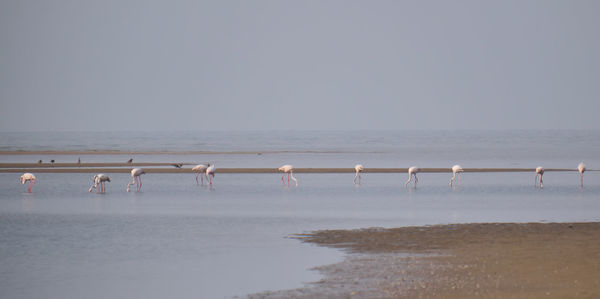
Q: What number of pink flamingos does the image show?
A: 12